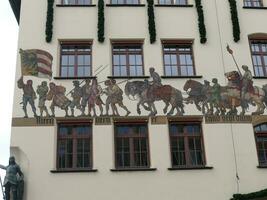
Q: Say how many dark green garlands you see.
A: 5